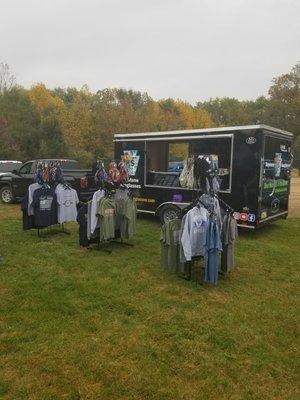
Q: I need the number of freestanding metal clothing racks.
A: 3